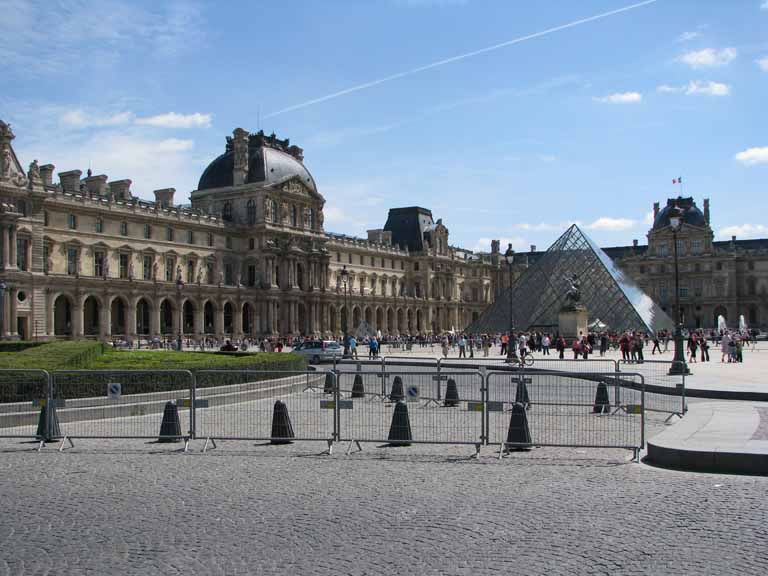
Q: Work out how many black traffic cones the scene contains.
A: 11